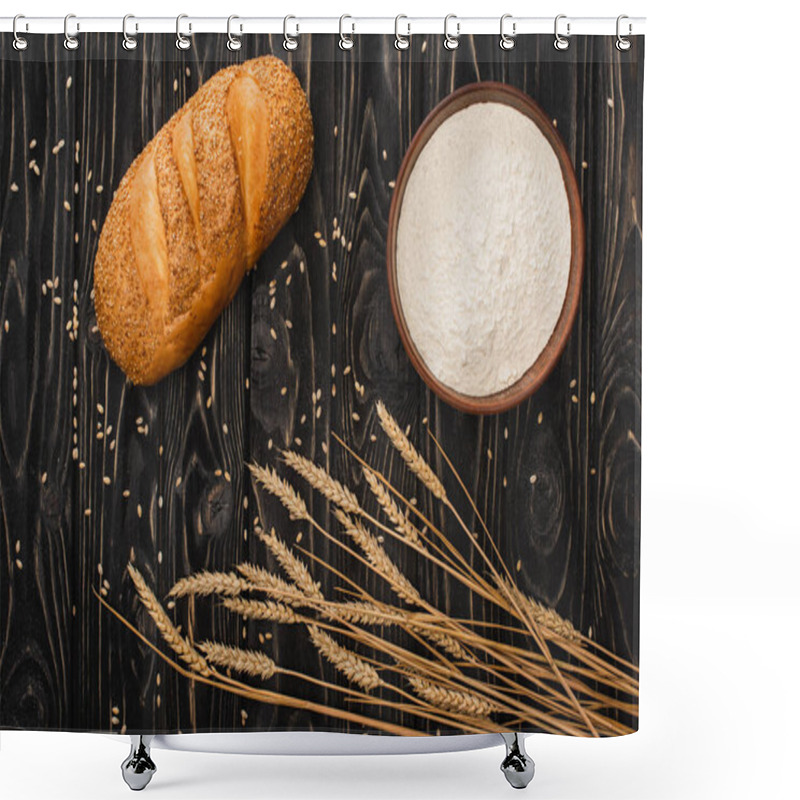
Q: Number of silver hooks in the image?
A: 12